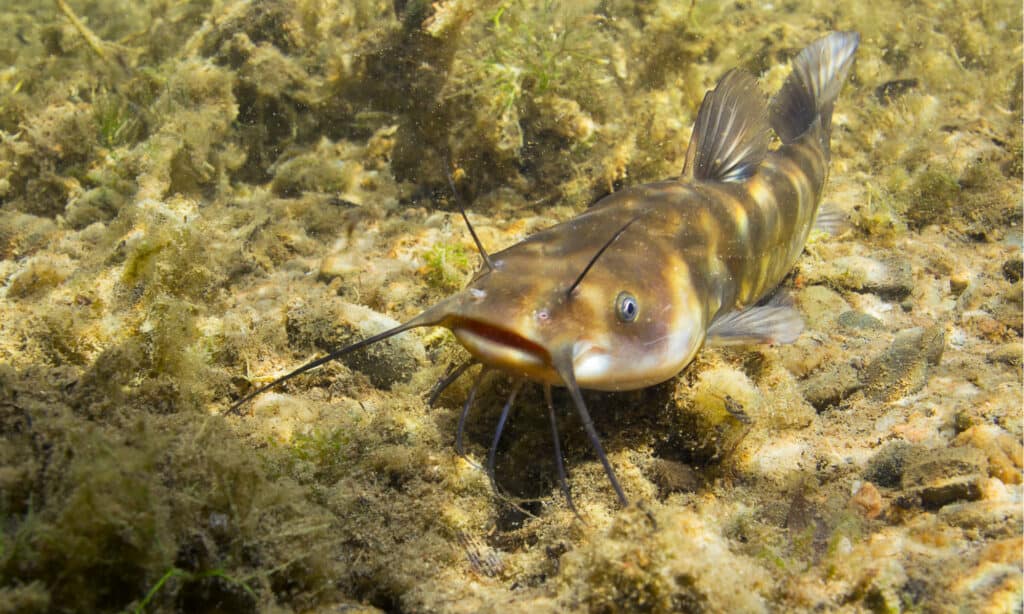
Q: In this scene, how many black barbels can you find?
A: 8